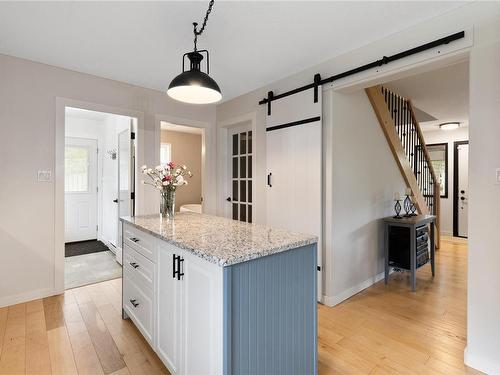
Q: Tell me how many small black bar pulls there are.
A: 5